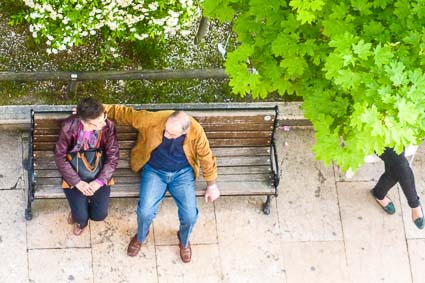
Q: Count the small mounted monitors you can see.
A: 0